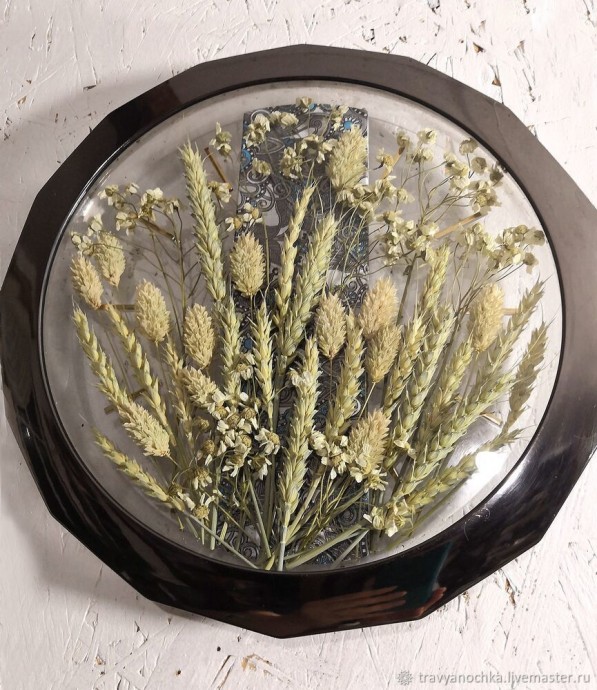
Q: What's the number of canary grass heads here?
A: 13